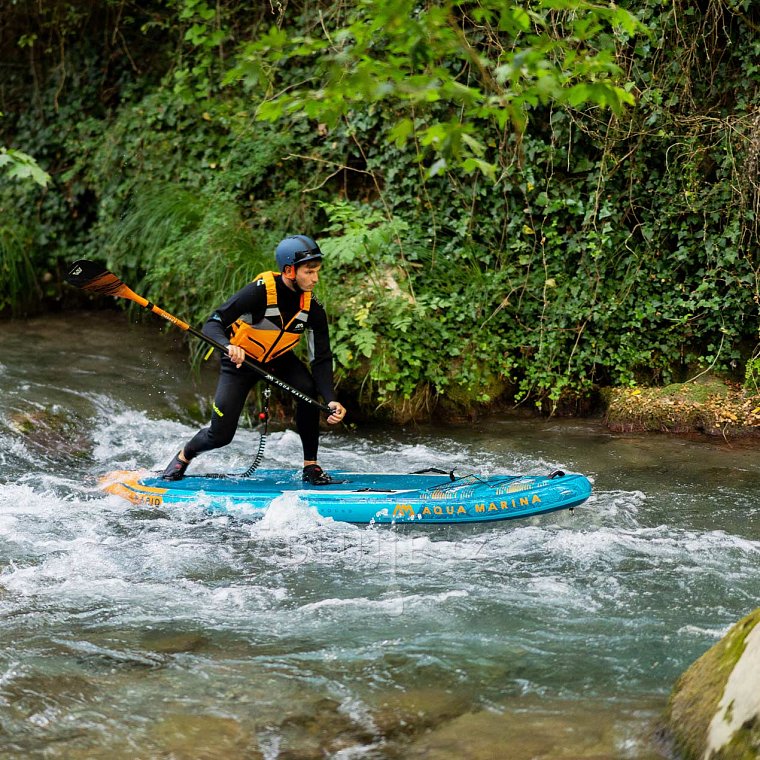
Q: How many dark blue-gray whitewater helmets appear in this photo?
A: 1